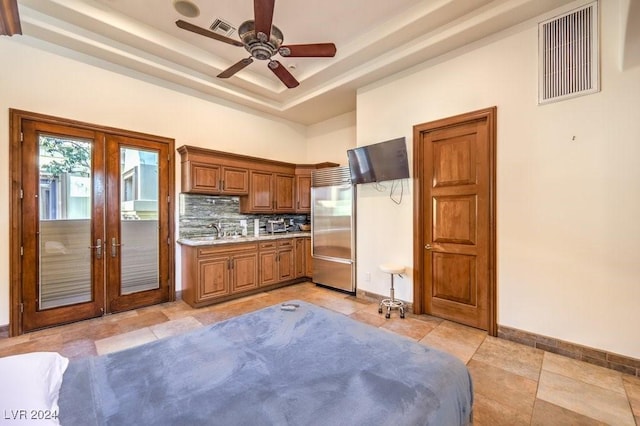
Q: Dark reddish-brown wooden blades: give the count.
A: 5